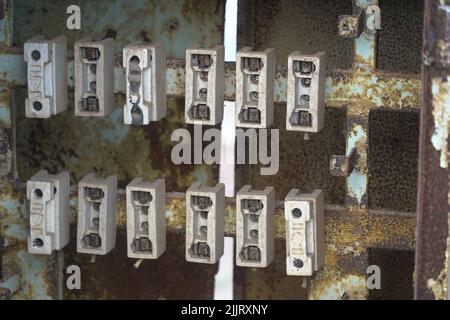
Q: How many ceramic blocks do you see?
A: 12